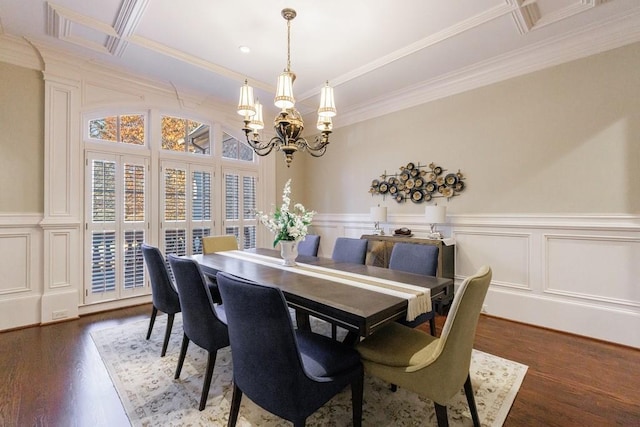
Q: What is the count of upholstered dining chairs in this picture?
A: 8